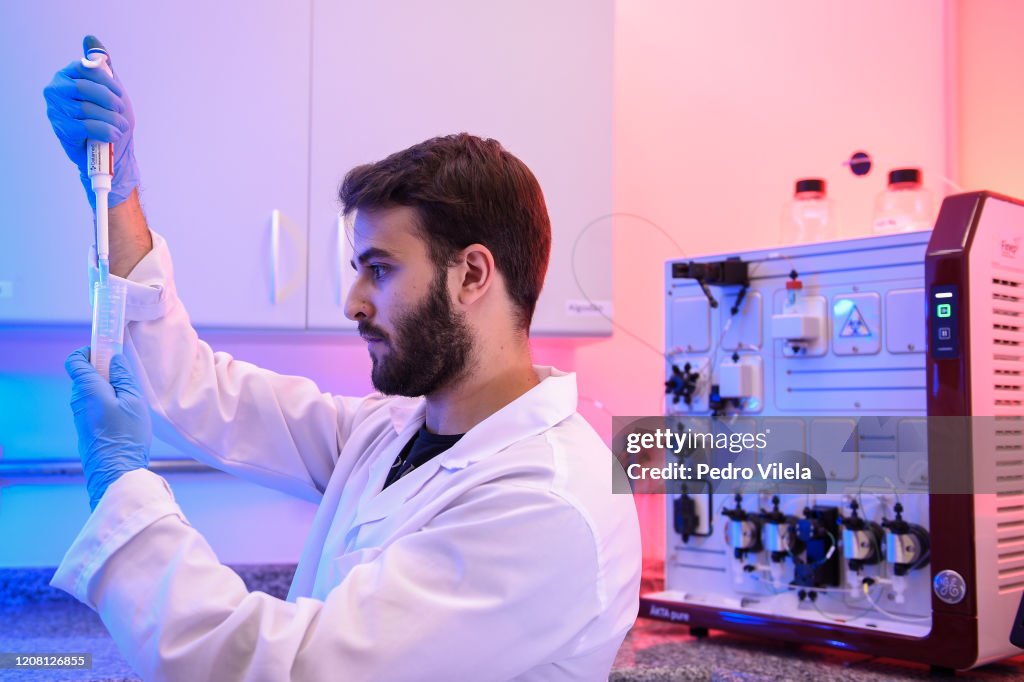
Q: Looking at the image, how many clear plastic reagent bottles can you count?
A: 2